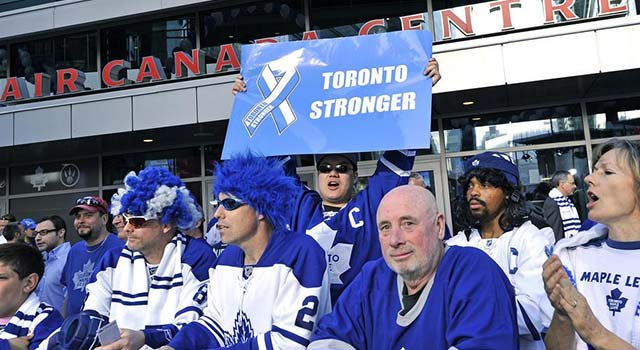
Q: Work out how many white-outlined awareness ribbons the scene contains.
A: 1